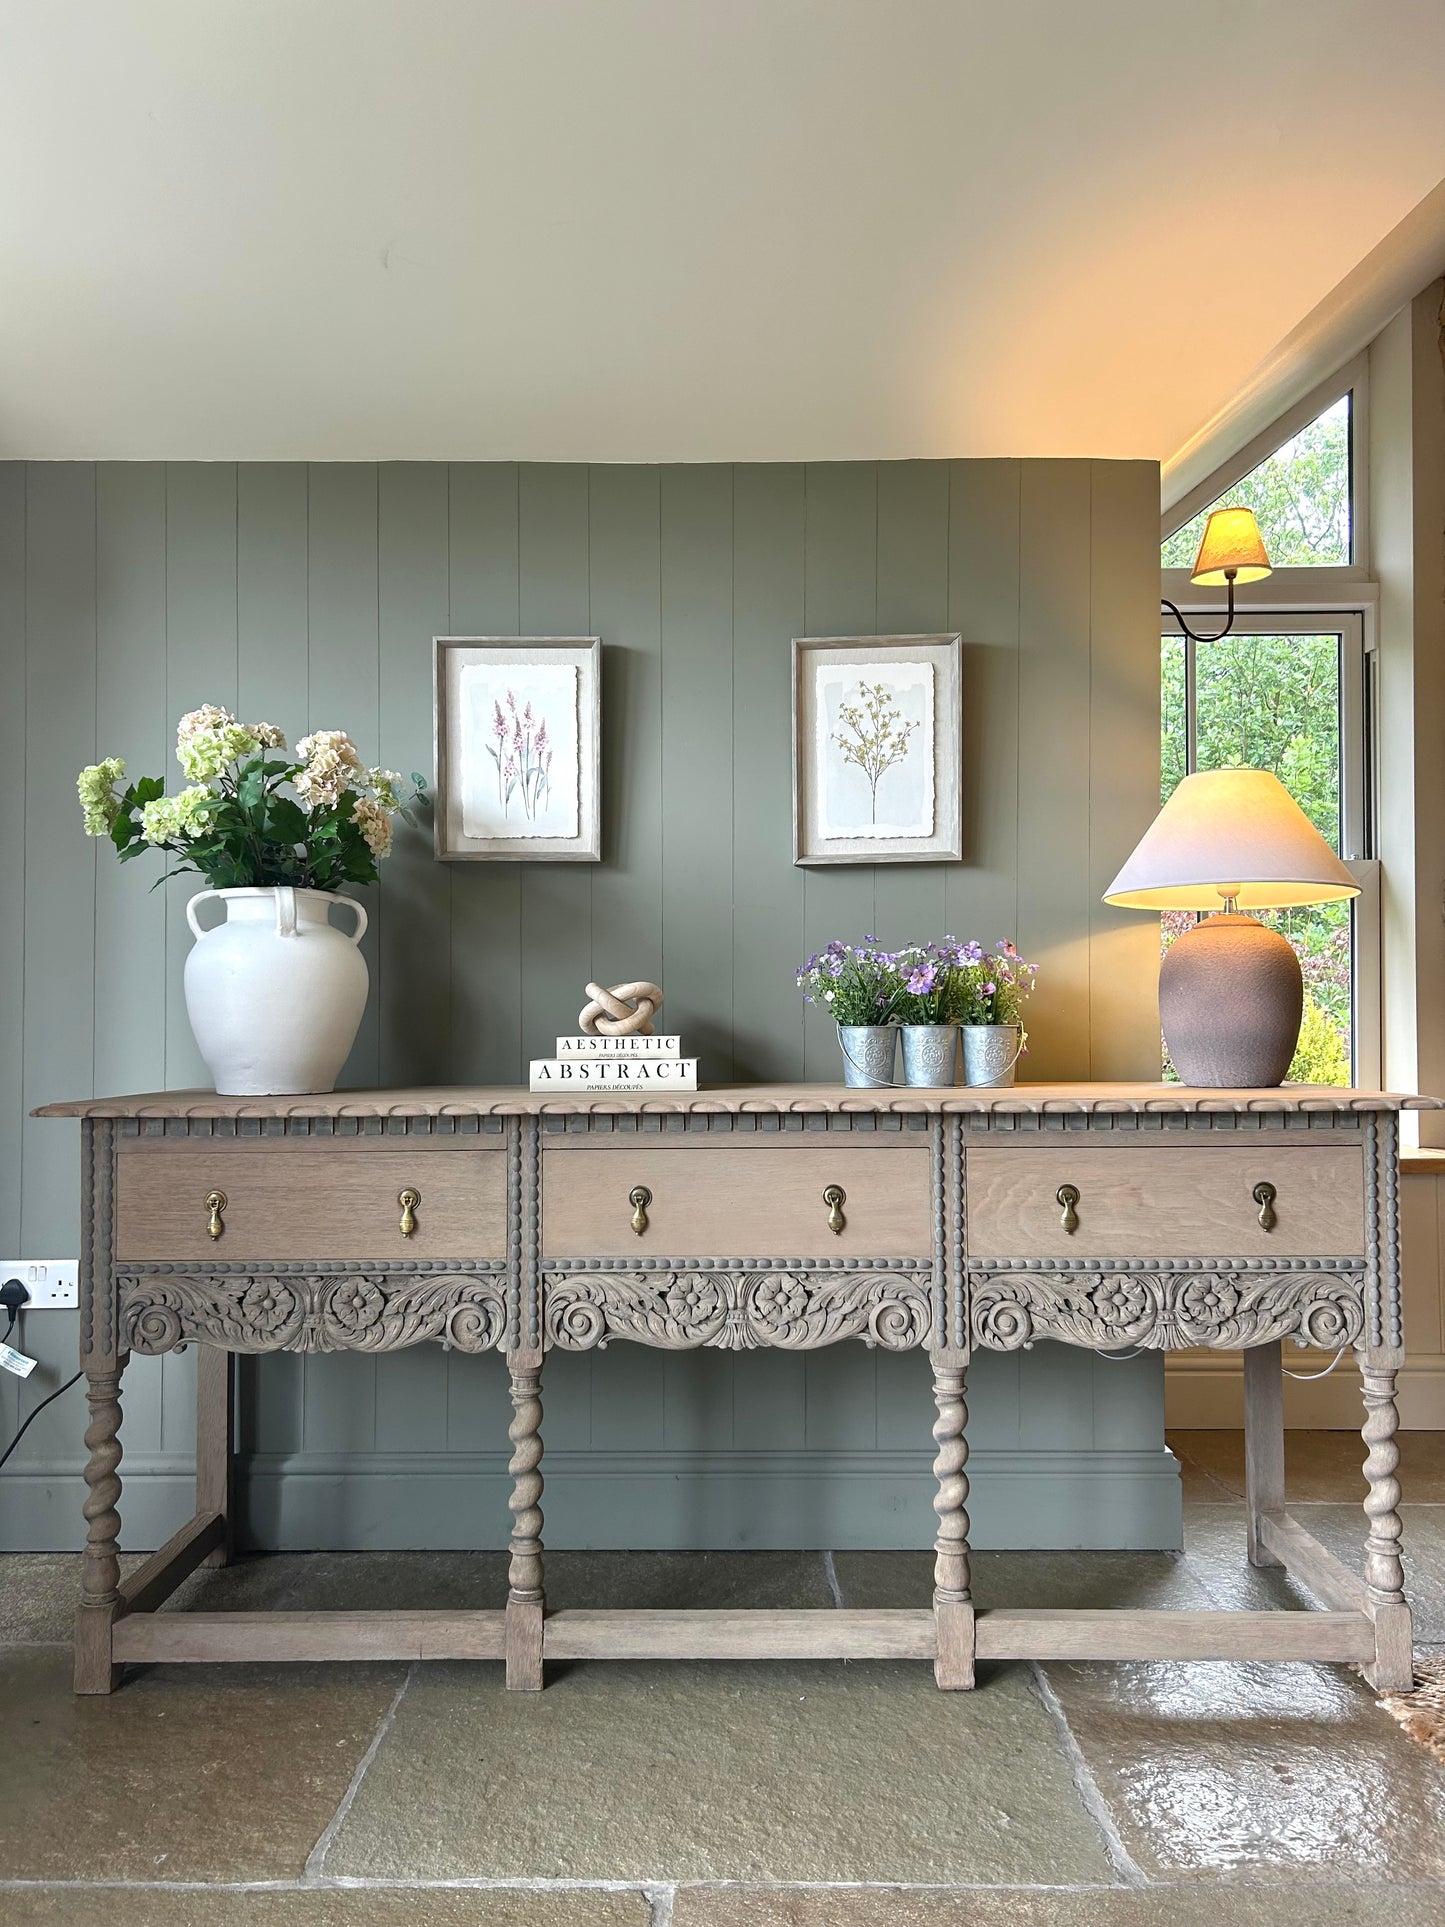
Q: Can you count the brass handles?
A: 6